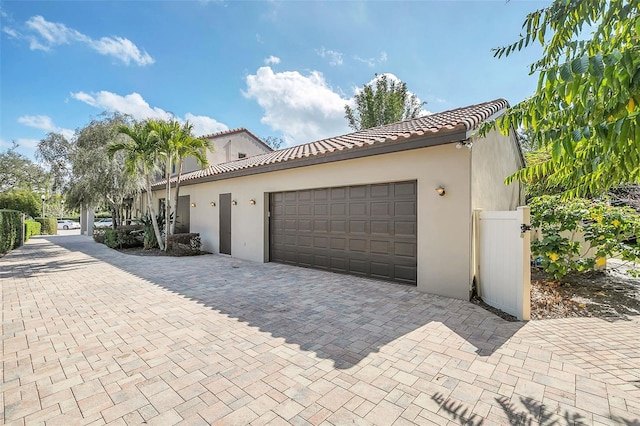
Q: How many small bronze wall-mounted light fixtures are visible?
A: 5